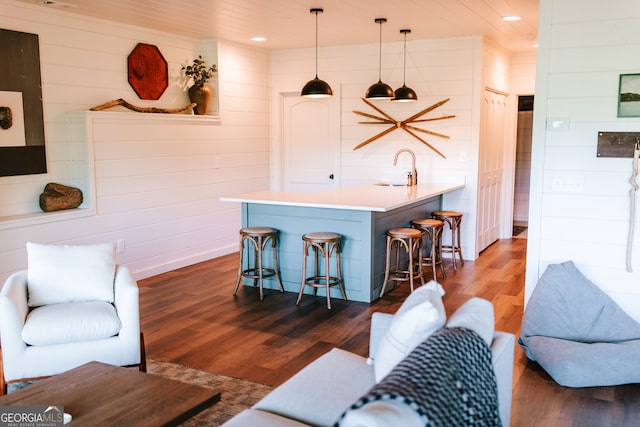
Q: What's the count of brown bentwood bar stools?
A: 5